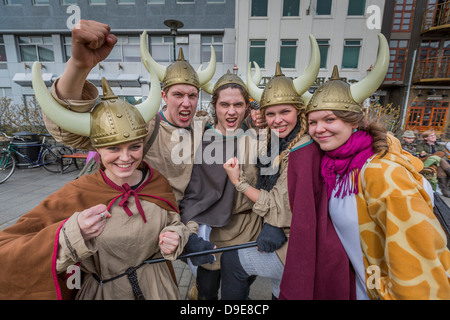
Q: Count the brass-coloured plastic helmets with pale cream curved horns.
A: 5